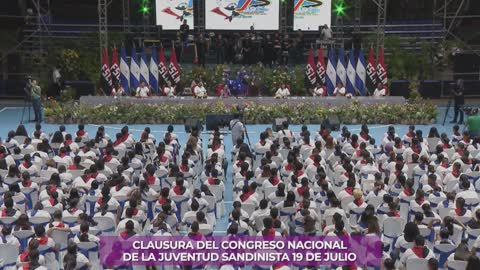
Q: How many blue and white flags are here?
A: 8